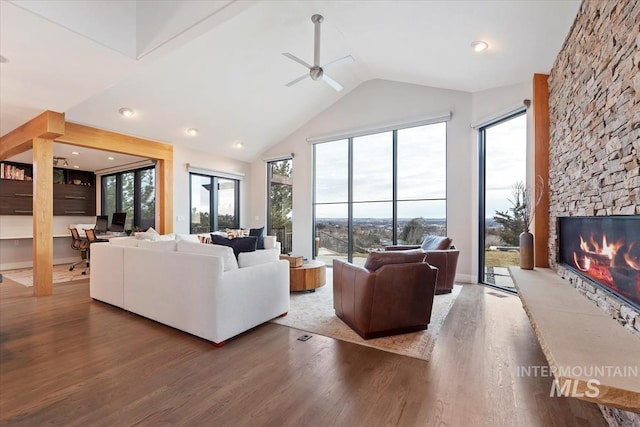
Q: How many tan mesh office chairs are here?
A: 2